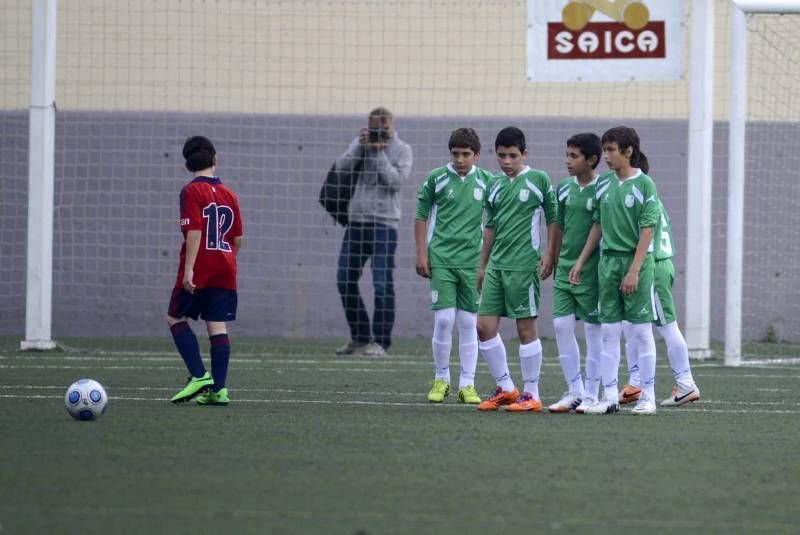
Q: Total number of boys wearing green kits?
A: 5